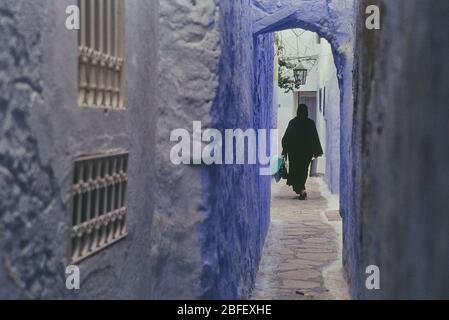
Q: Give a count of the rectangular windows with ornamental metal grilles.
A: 2